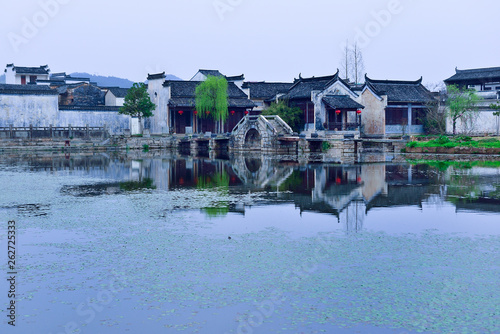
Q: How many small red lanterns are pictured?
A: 7